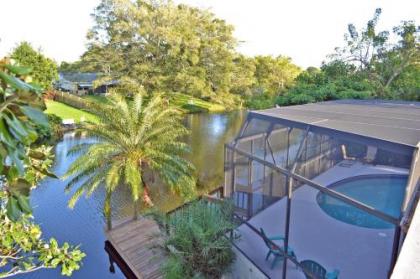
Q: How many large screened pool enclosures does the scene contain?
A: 1